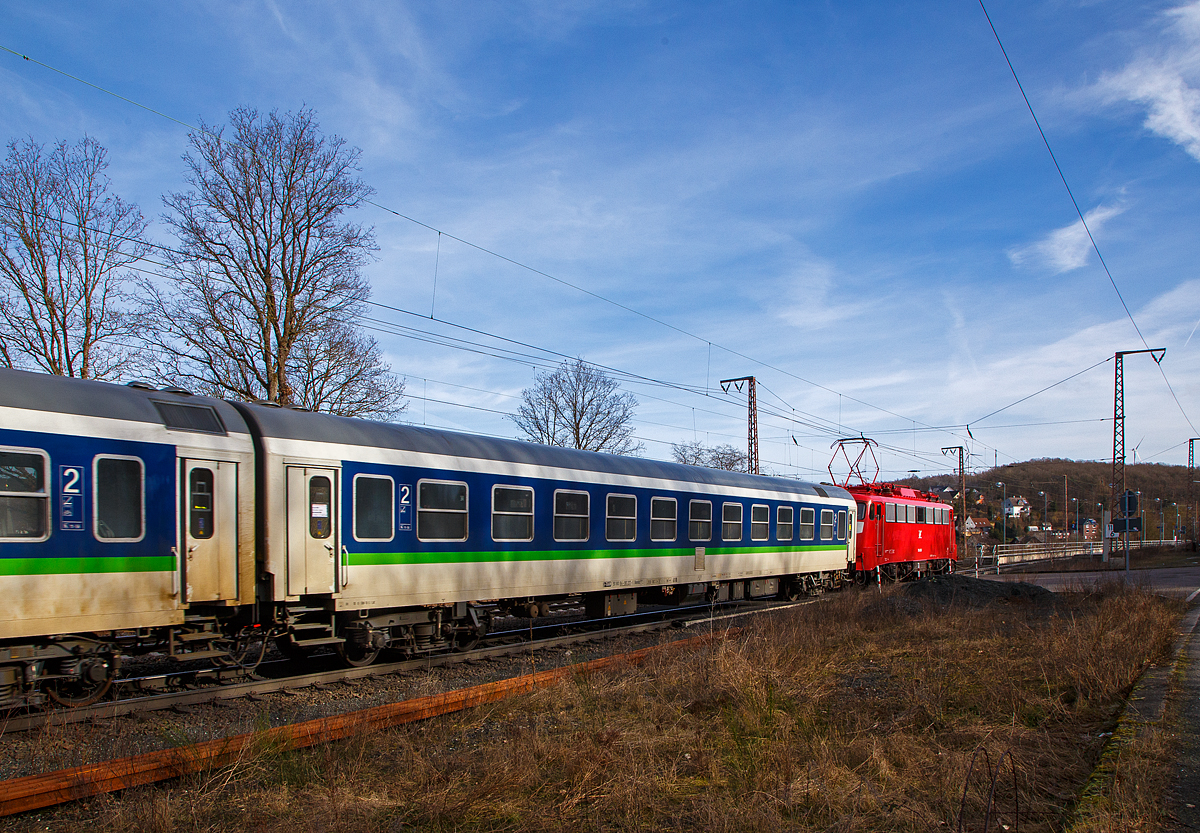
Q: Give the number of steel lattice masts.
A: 4